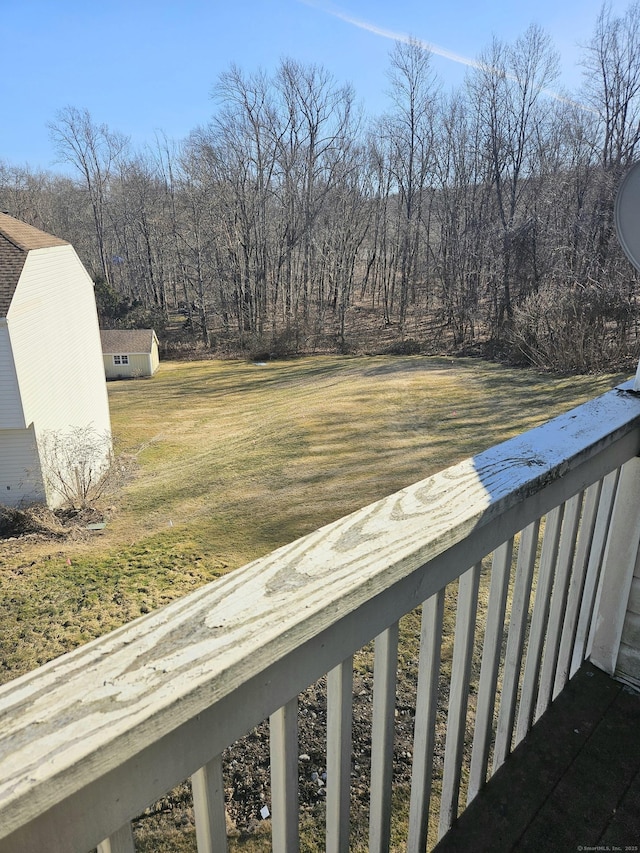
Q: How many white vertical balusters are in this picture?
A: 13